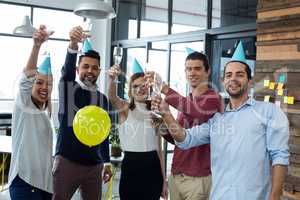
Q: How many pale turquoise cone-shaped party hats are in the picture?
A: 5